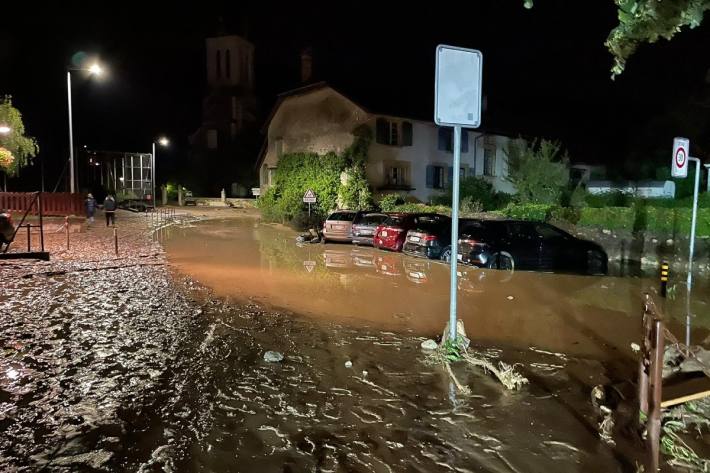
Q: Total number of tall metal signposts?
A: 2